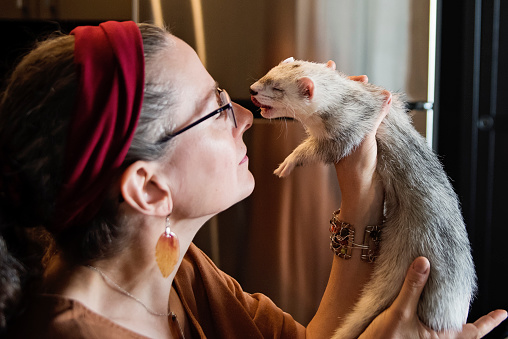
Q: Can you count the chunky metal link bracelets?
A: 1